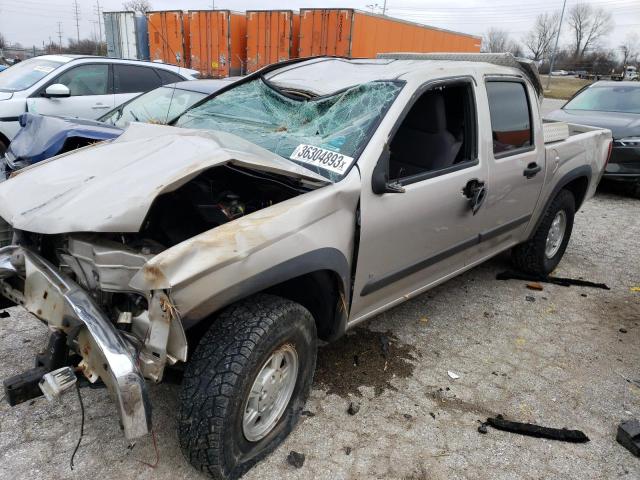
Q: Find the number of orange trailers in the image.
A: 4